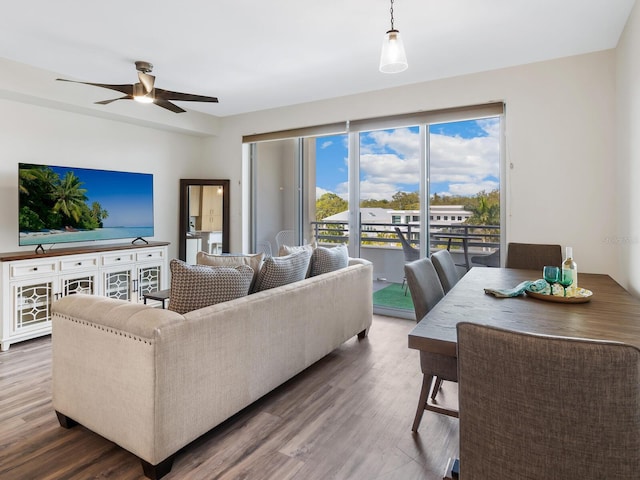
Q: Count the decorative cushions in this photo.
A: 5